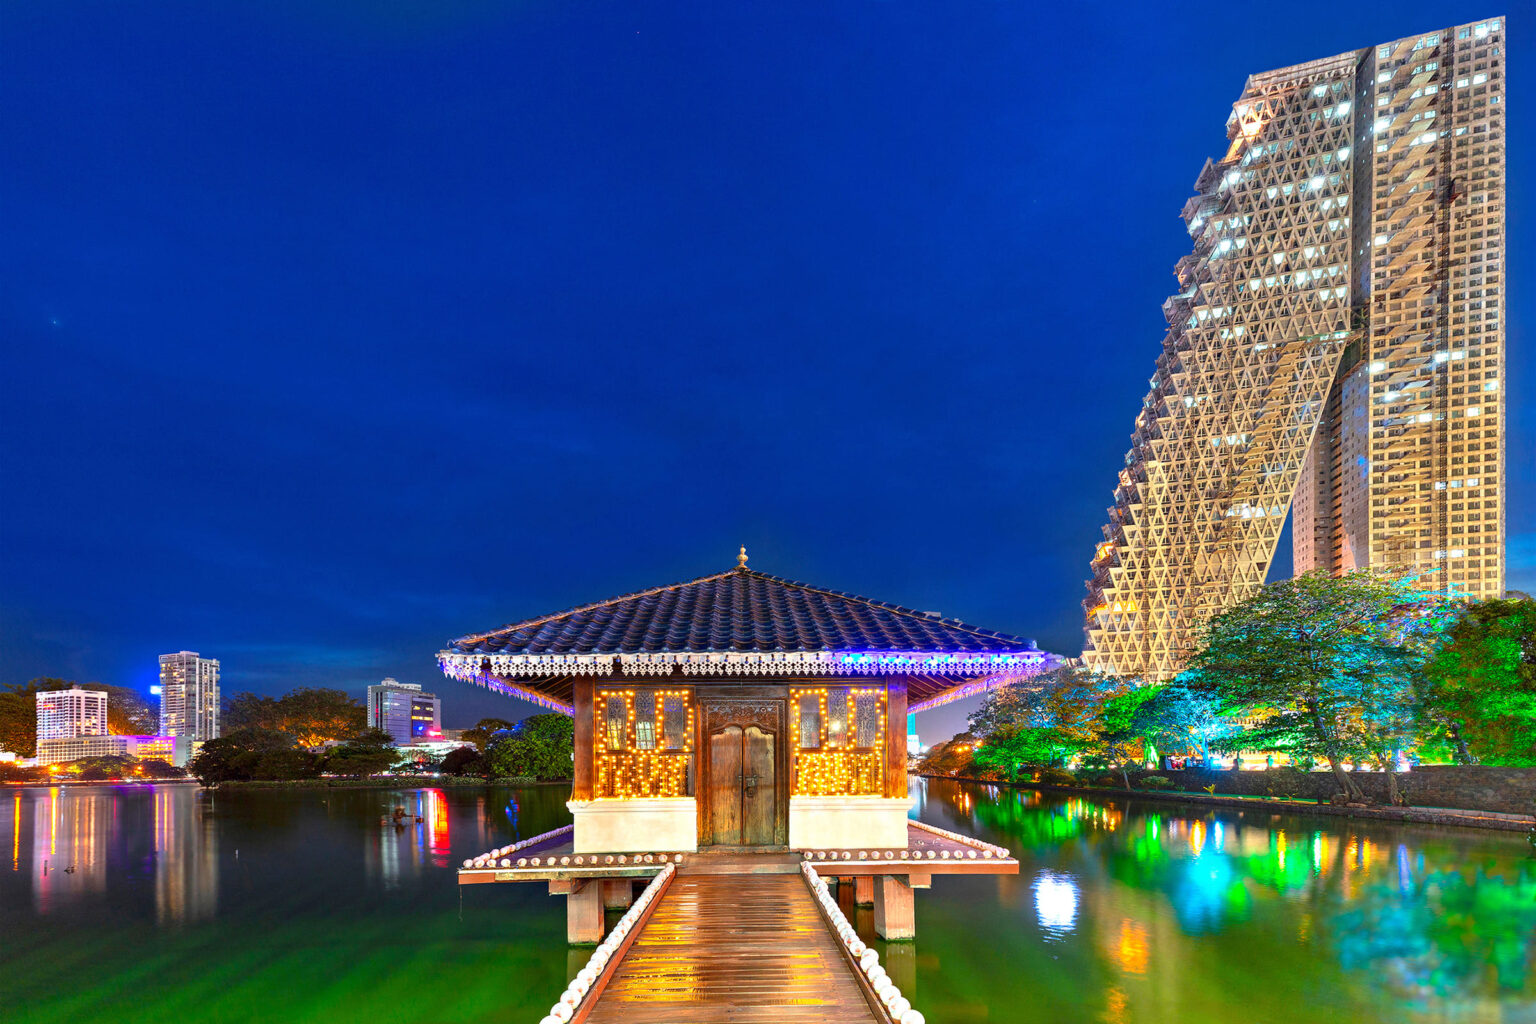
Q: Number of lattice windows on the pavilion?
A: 6